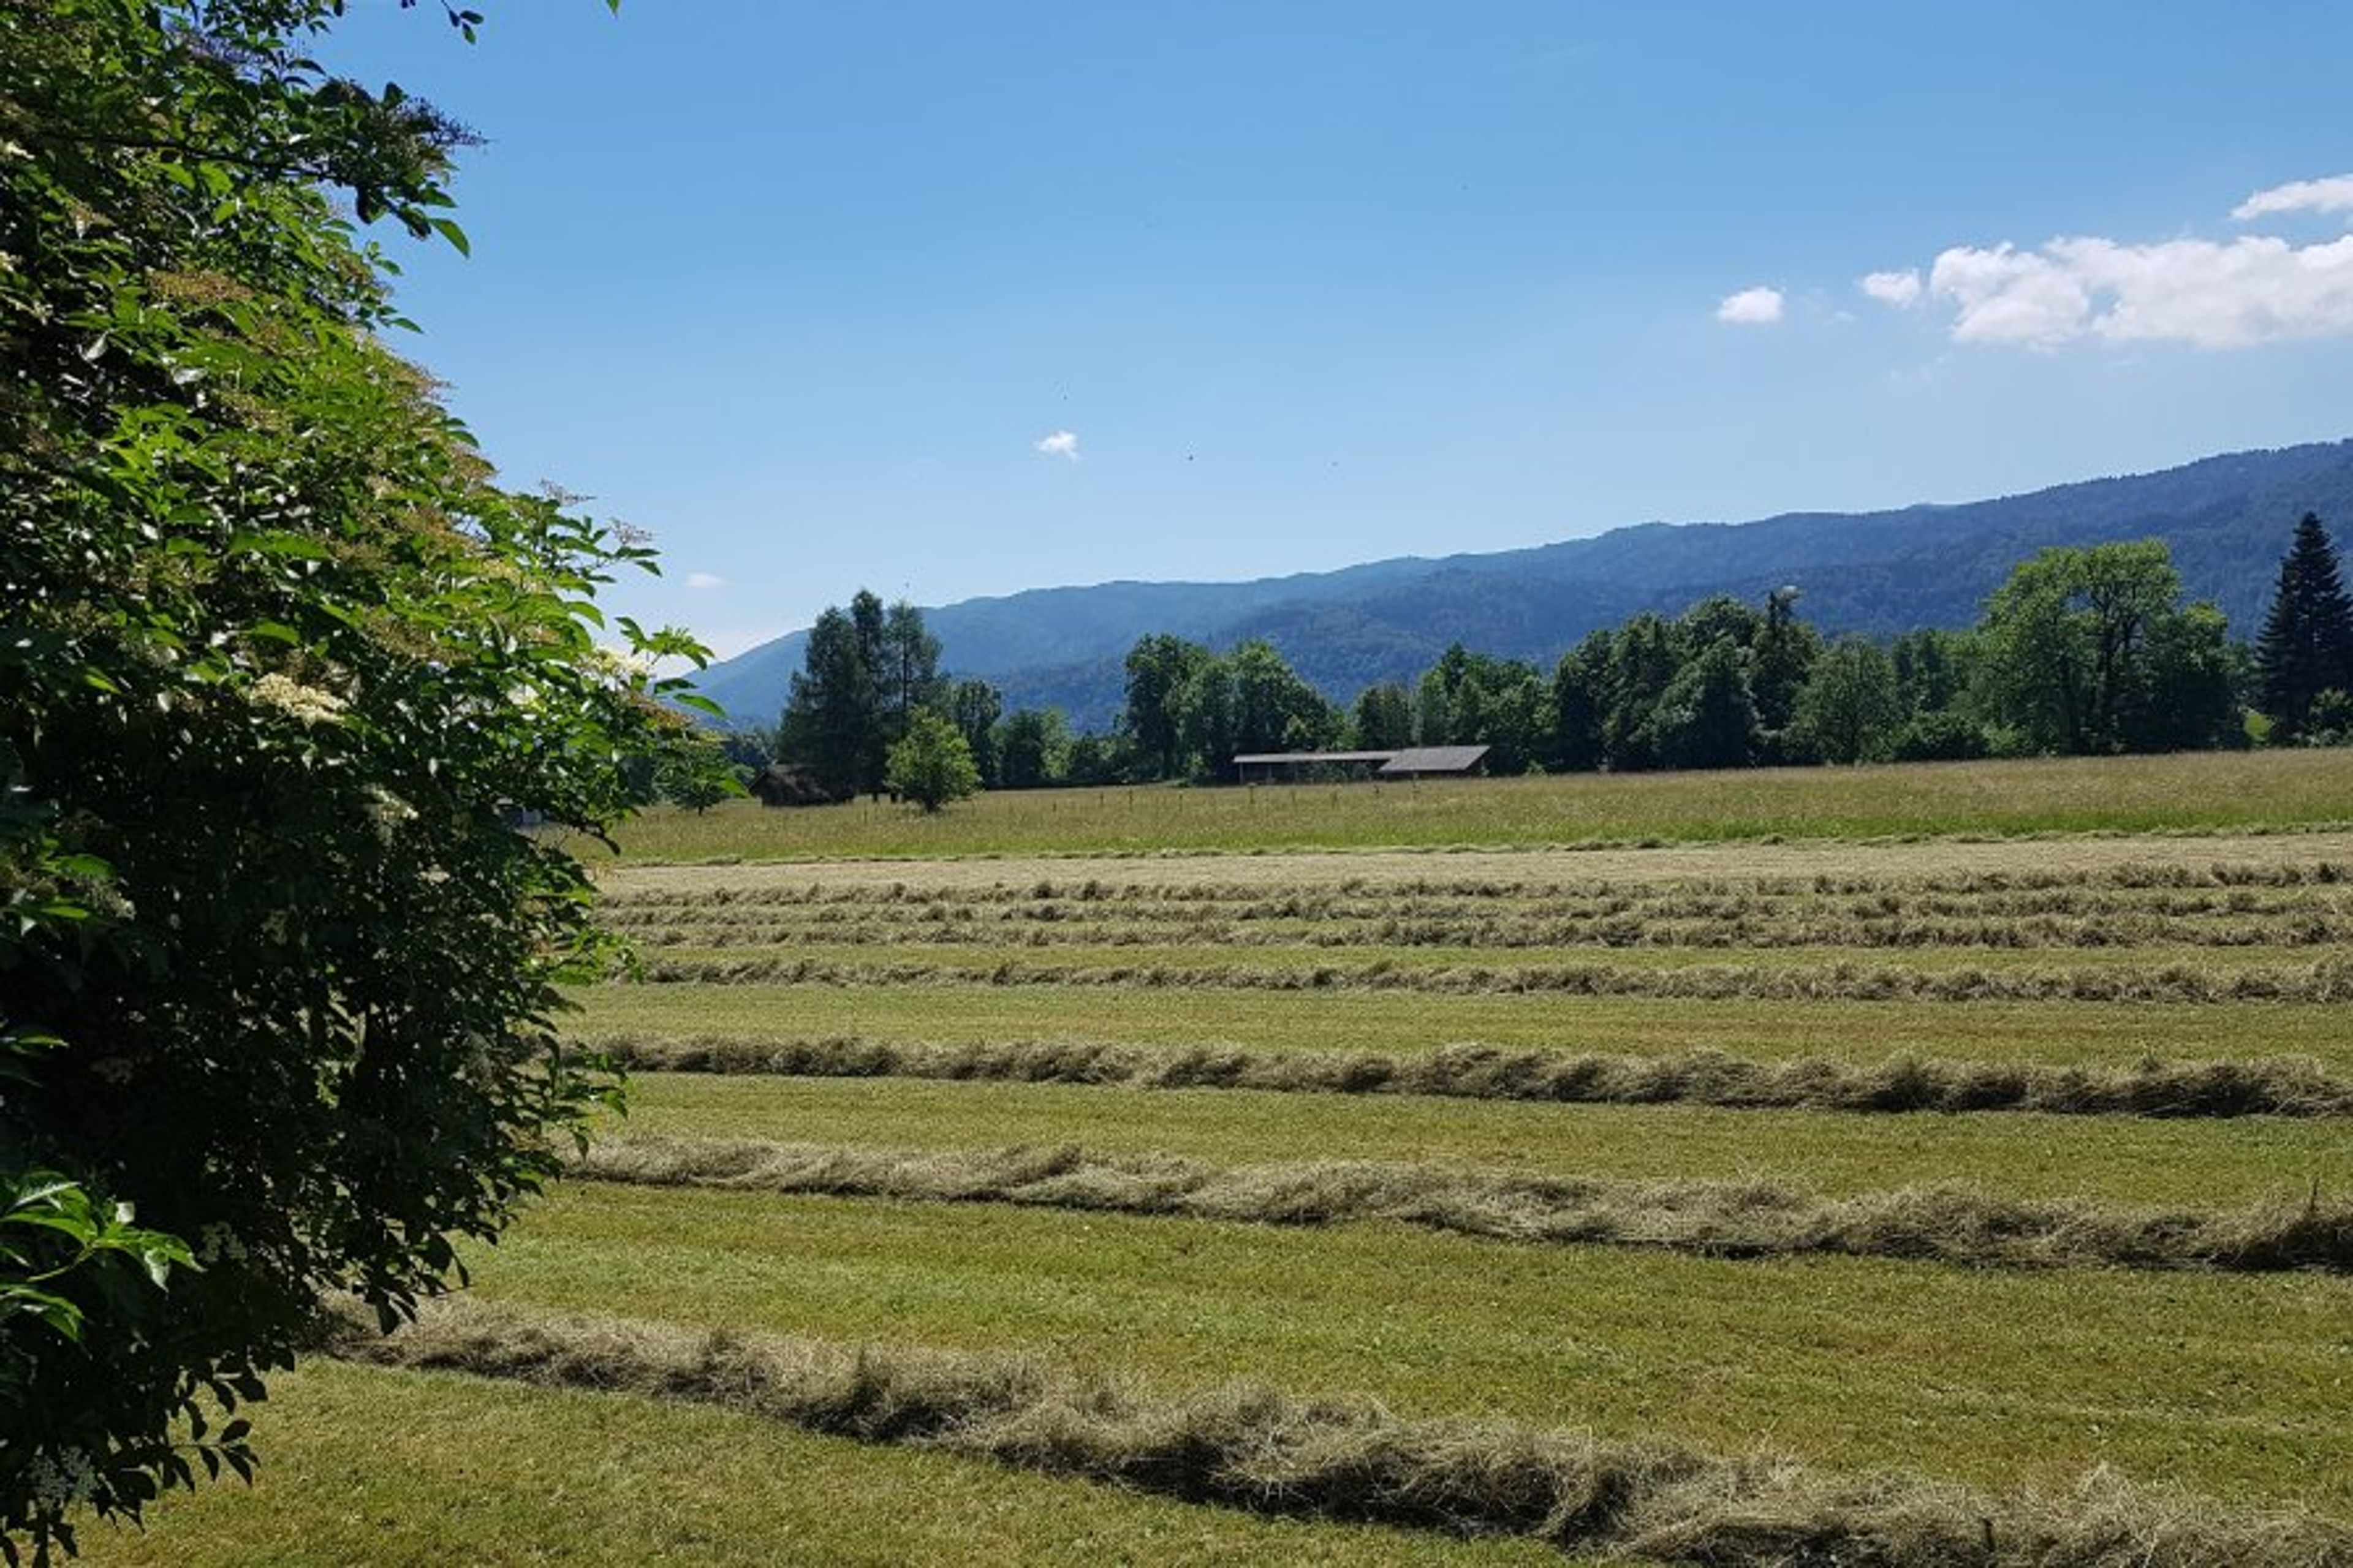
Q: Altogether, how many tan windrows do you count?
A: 7